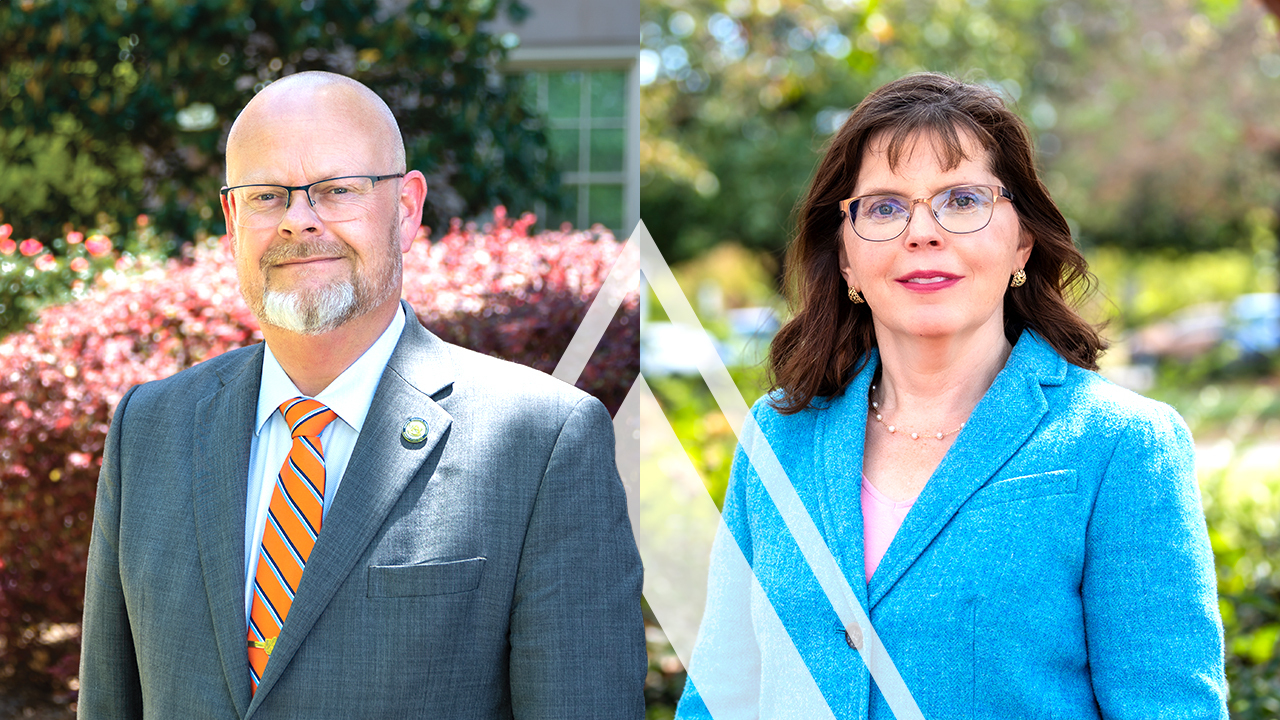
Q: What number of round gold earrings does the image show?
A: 2